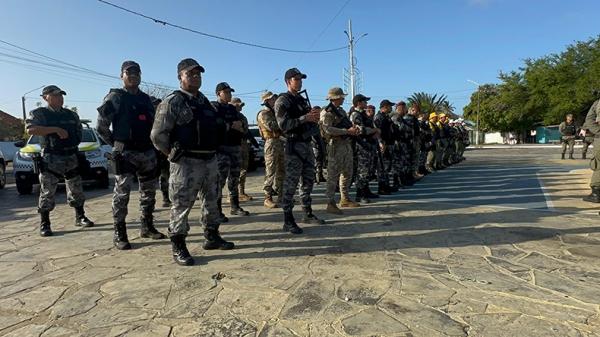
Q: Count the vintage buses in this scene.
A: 0